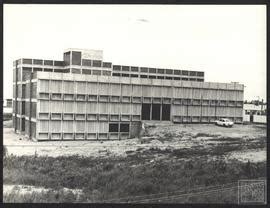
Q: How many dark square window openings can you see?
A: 2